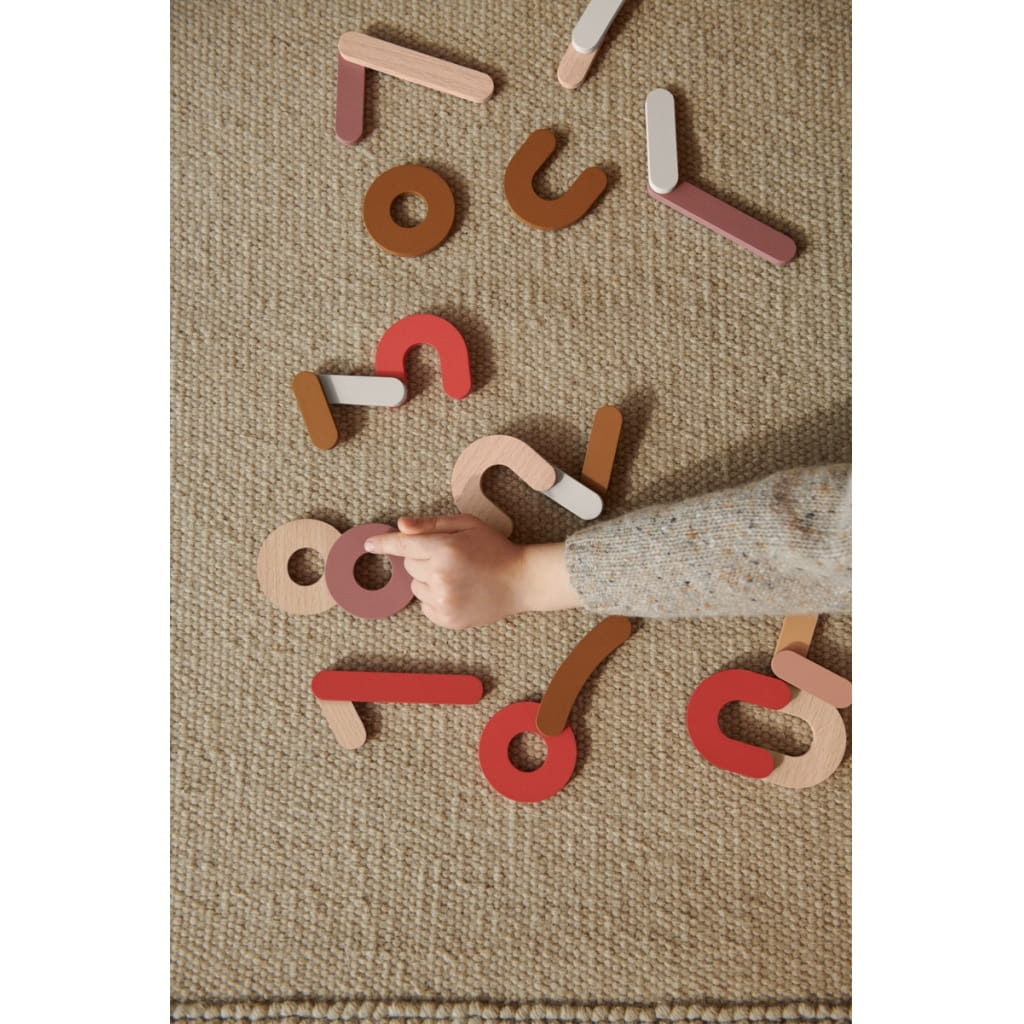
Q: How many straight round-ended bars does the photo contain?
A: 14